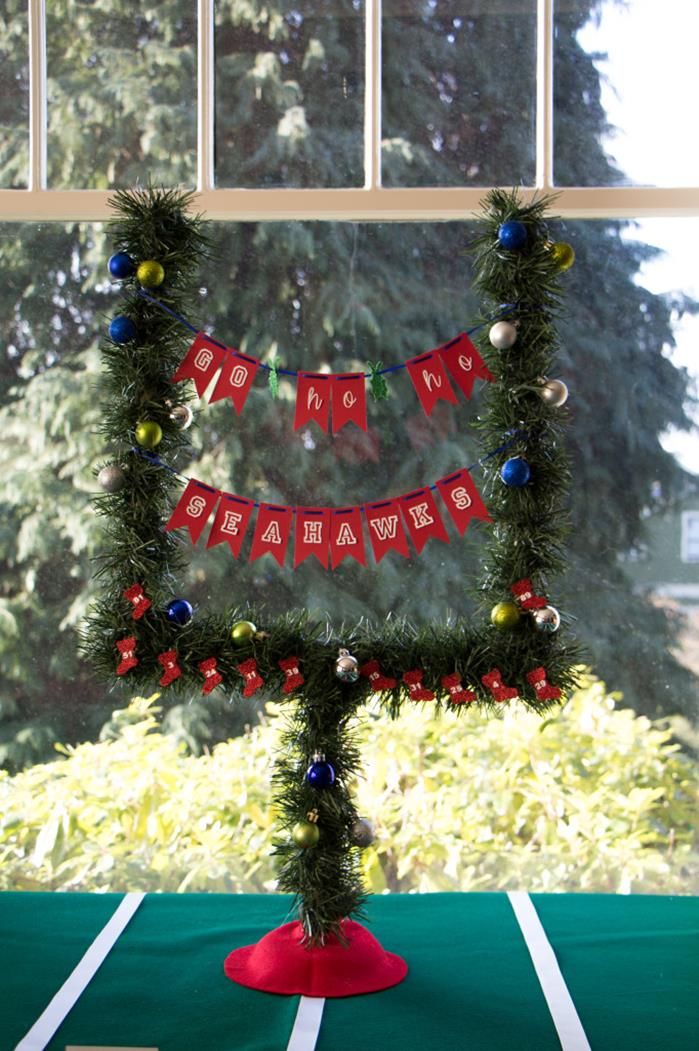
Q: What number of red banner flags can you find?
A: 14